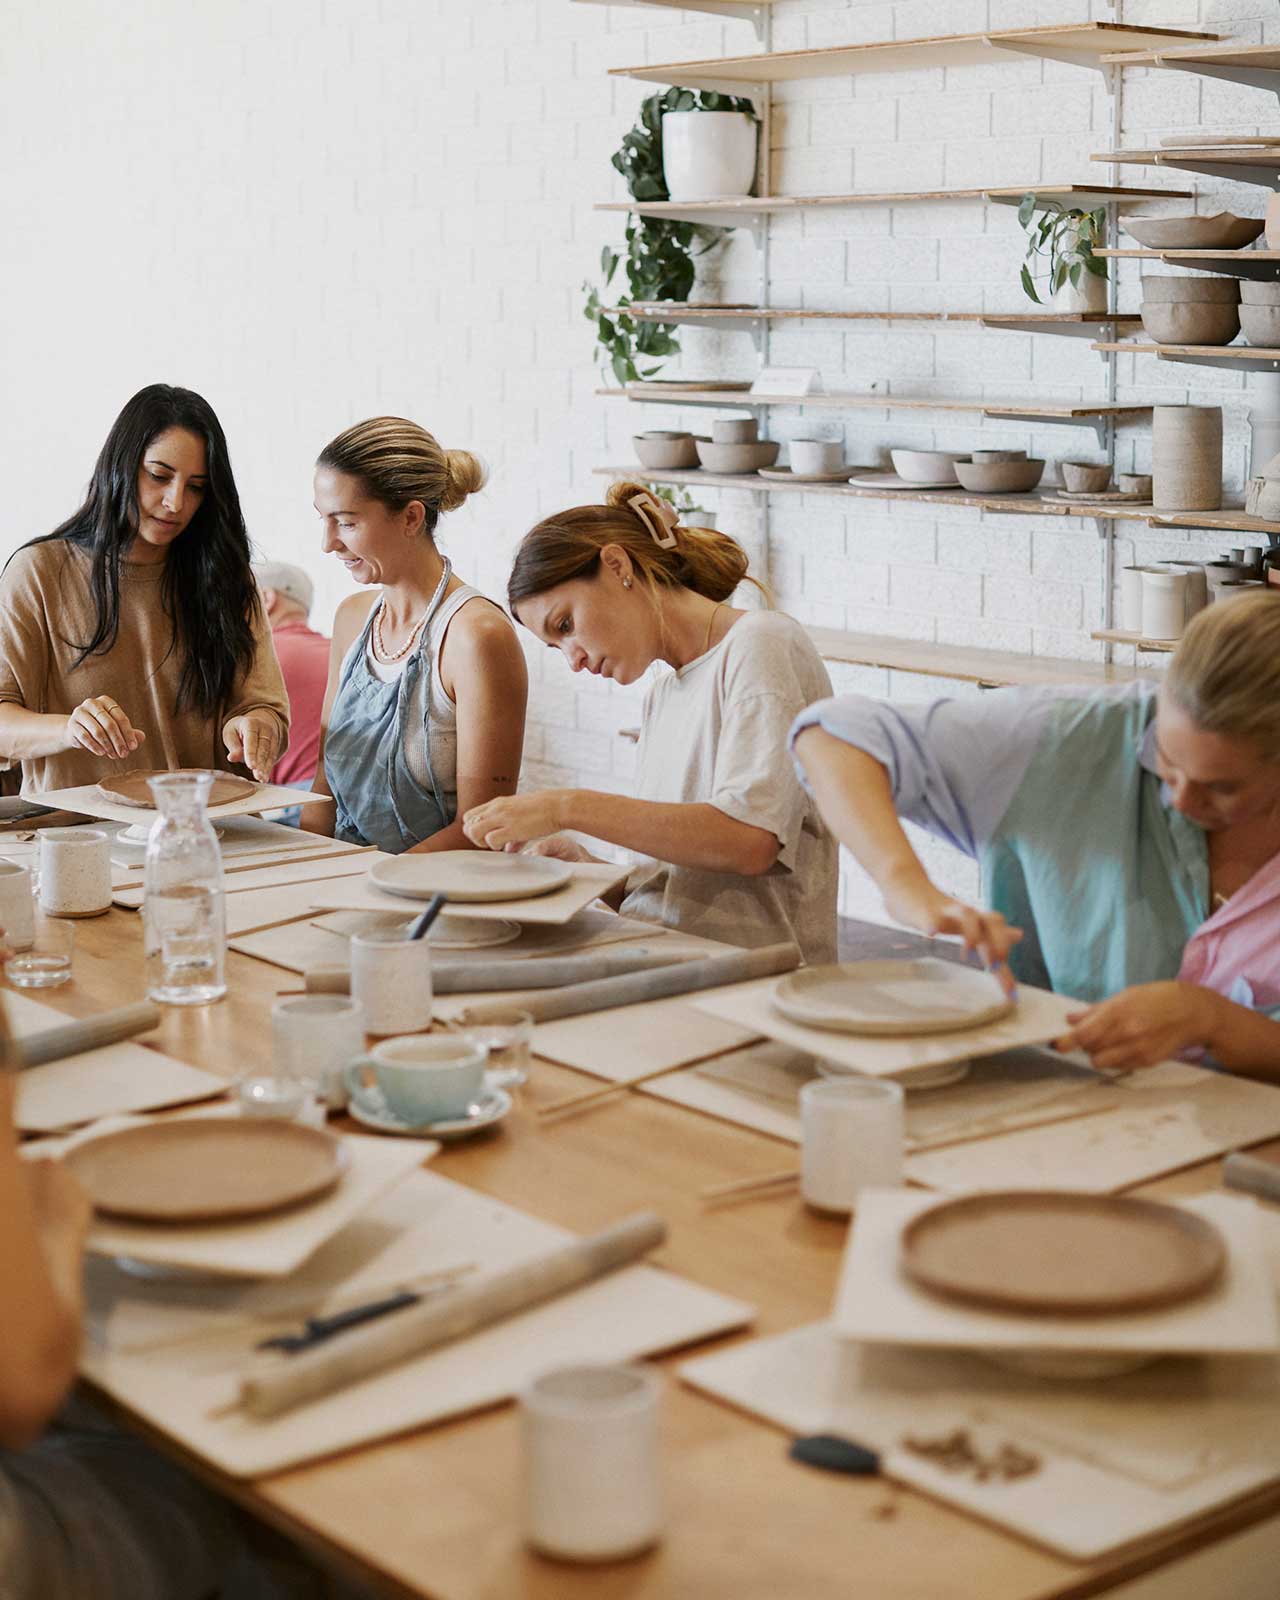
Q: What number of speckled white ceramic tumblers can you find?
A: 6